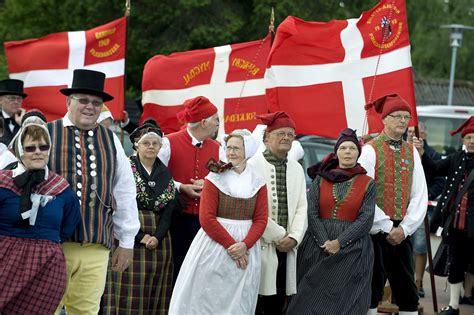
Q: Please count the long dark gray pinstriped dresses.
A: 1